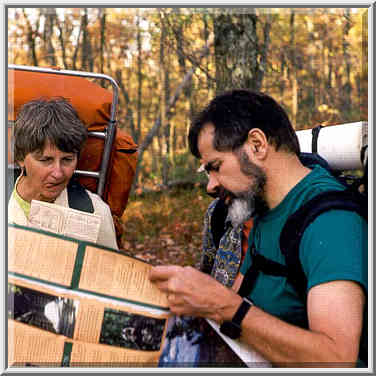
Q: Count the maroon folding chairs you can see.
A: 0